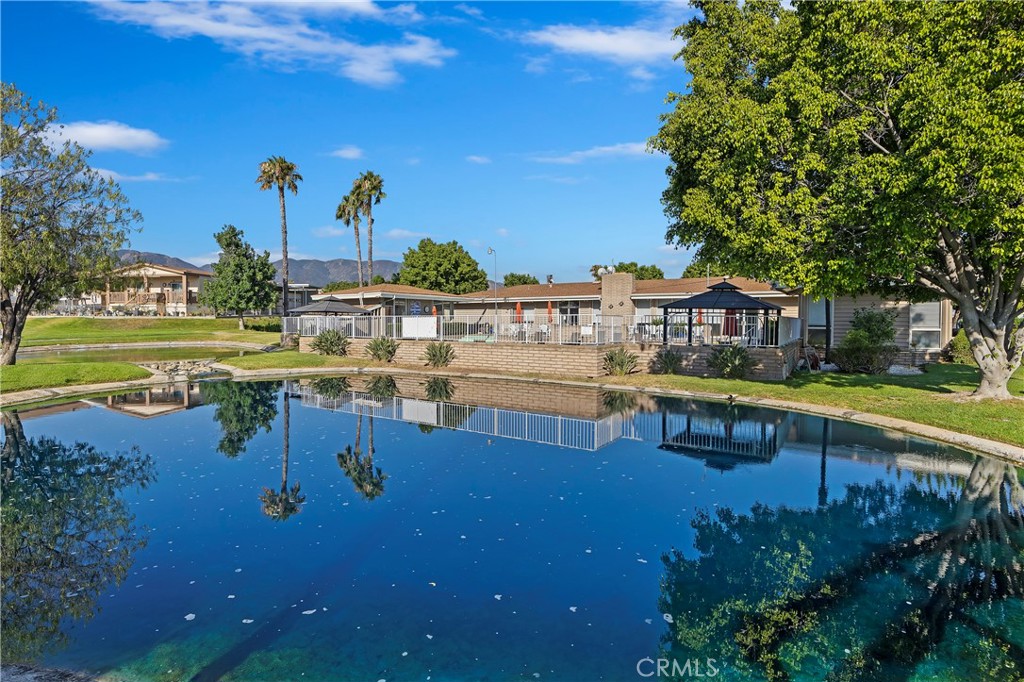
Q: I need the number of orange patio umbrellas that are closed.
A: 4